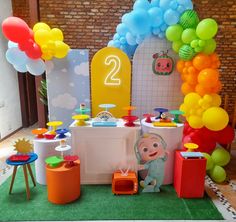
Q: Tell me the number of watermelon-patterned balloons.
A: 2